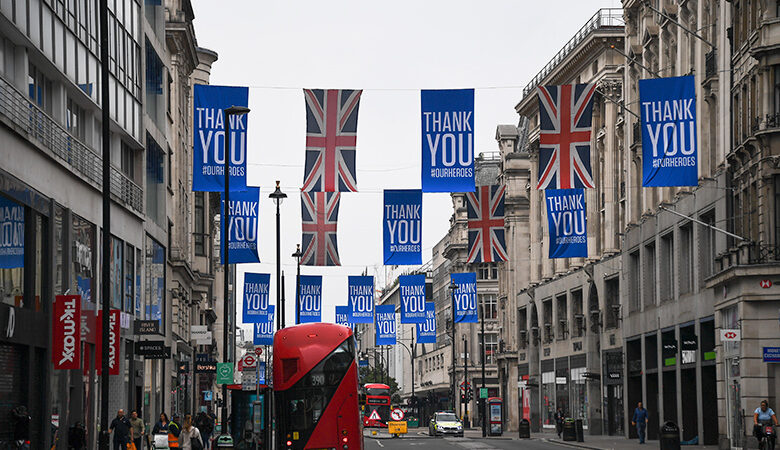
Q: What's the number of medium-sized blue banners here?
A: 3